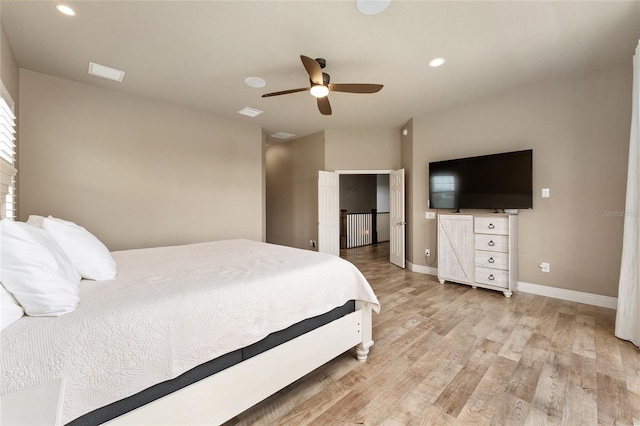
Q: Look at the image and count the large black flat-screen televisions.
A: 1